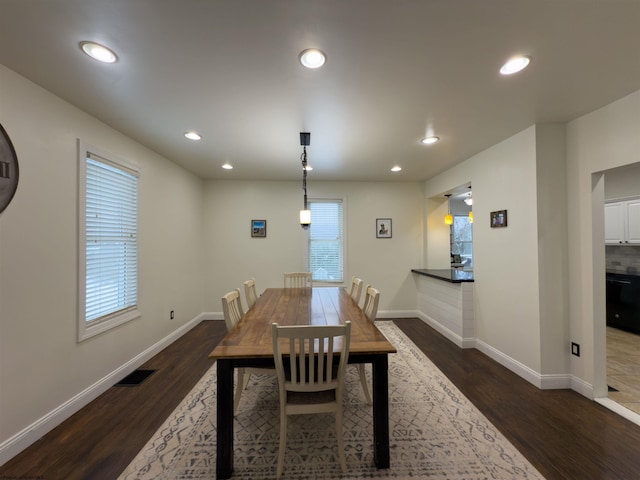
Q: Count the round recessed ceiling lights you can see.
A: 8